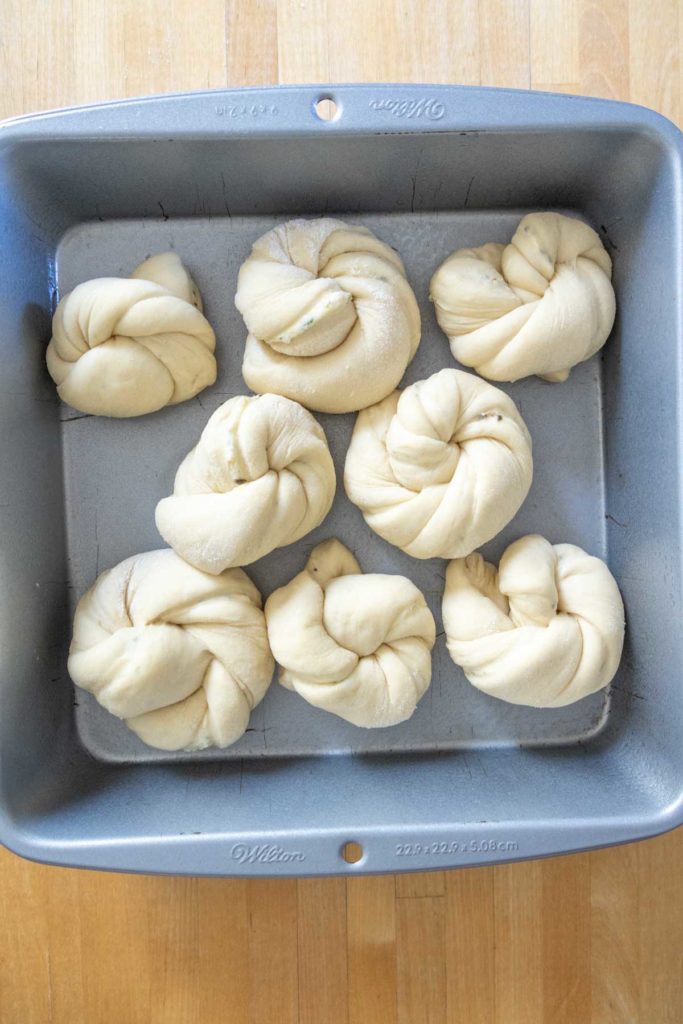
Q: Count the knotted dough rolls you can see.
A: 8